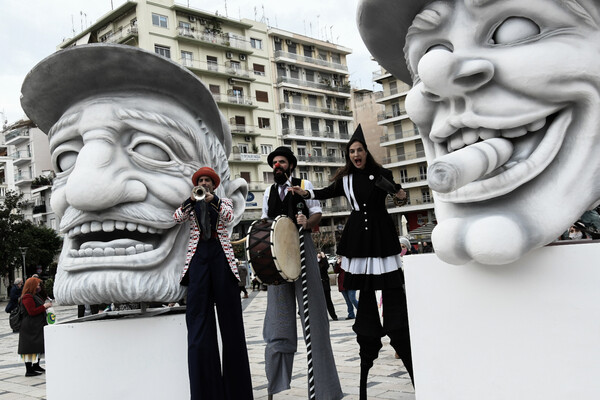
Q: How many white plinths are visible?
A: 2